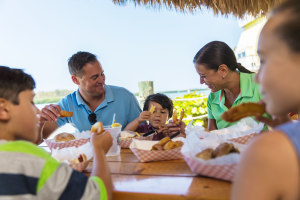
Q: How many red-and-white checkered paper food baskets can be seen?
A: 6